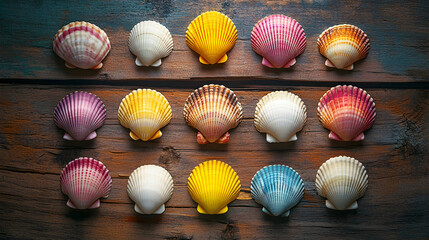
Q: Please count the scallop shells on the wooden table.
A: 15